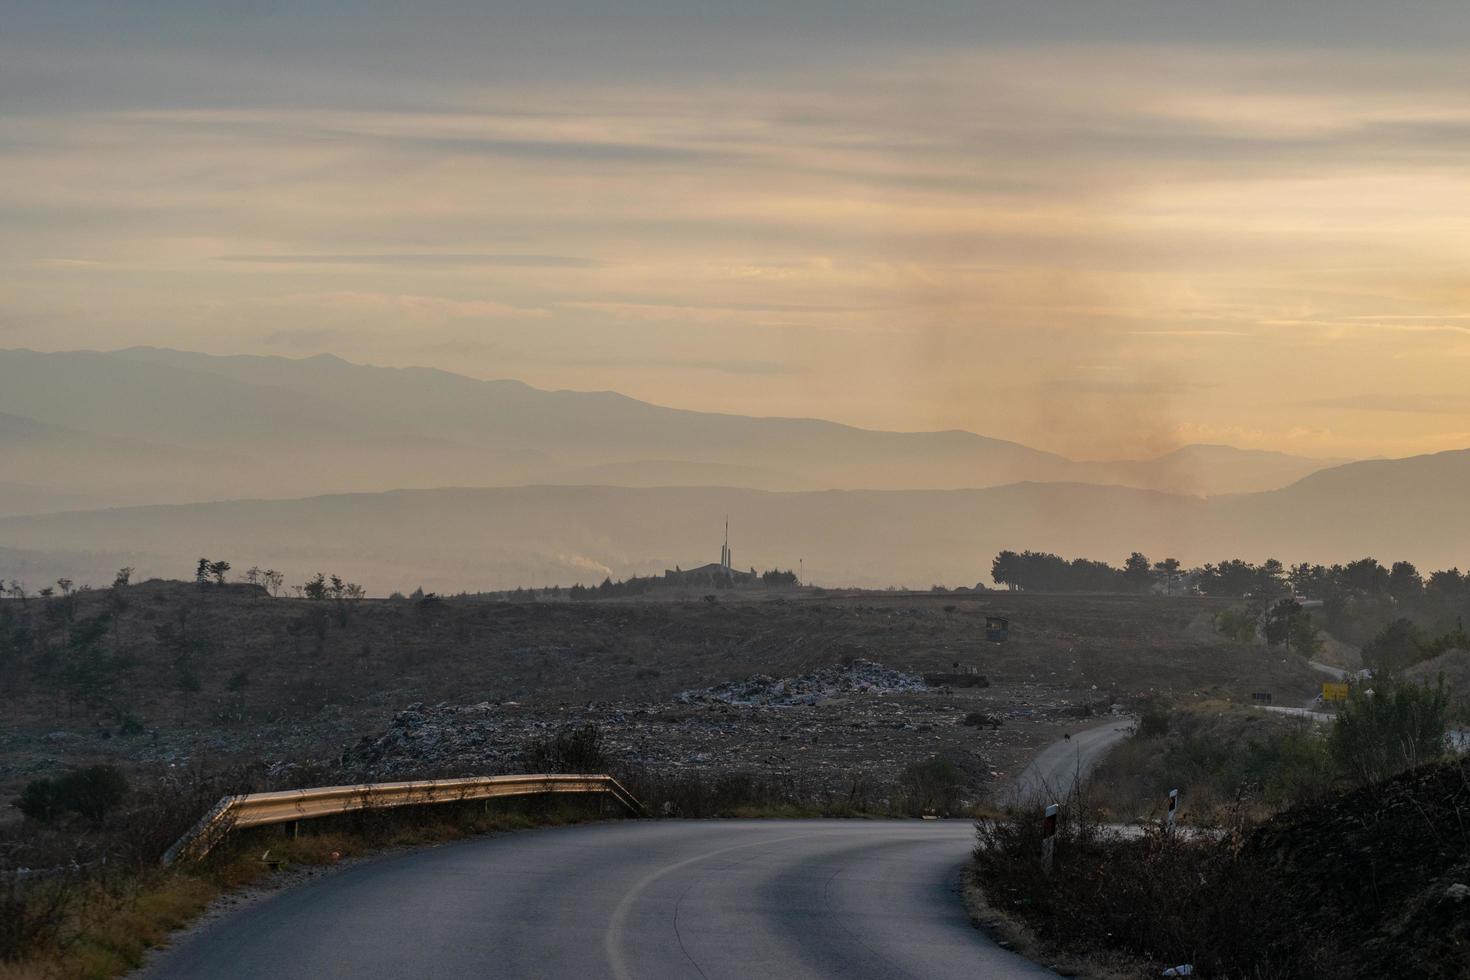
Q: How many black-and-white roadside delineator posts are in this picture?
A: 2